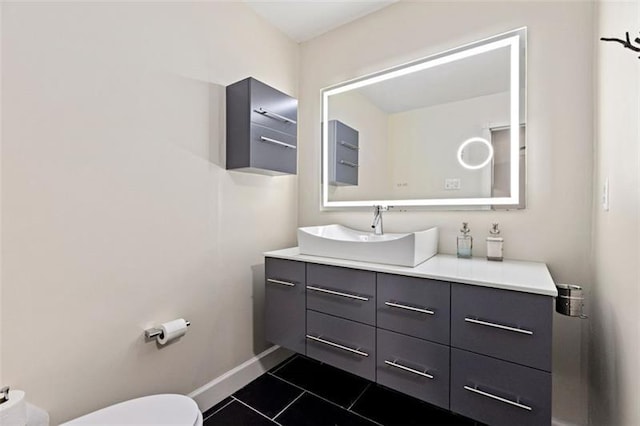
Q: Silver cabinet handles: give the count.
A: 9